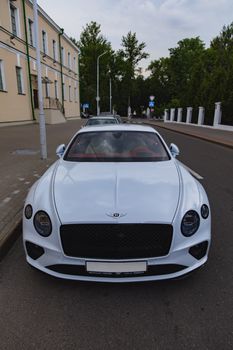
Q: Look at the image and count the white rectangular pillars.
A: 6